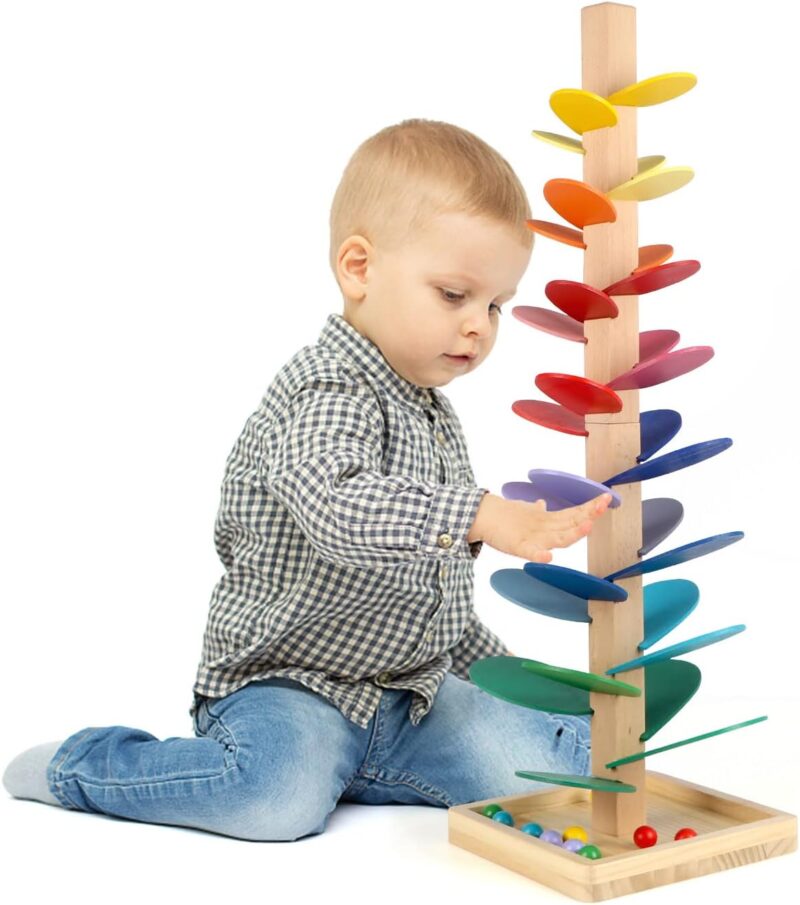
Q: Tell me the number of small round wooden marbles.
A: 9